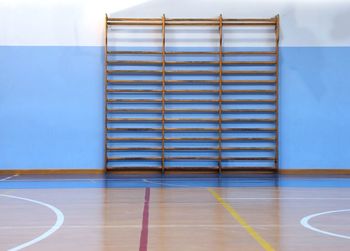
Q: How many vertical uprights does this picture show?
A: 4